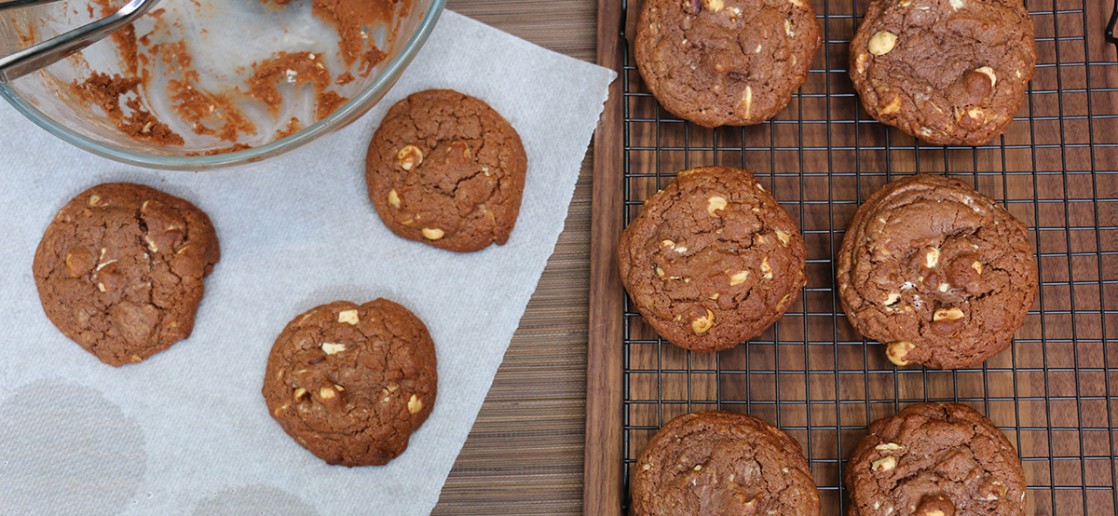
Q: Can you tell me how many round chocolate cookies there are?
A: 9